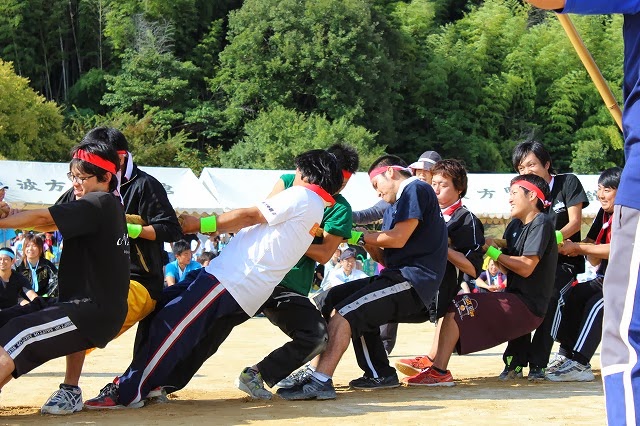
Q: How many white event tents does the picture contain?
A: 2